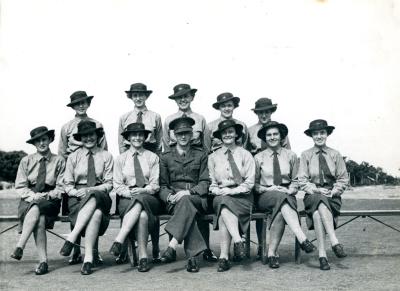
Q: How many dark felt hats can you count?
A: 11